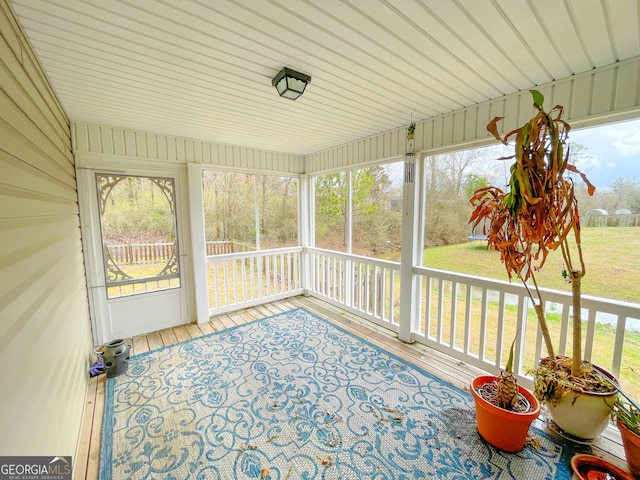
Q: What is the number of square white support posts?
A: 3